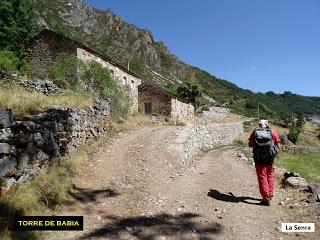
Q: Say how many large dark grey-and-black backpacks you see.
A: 1